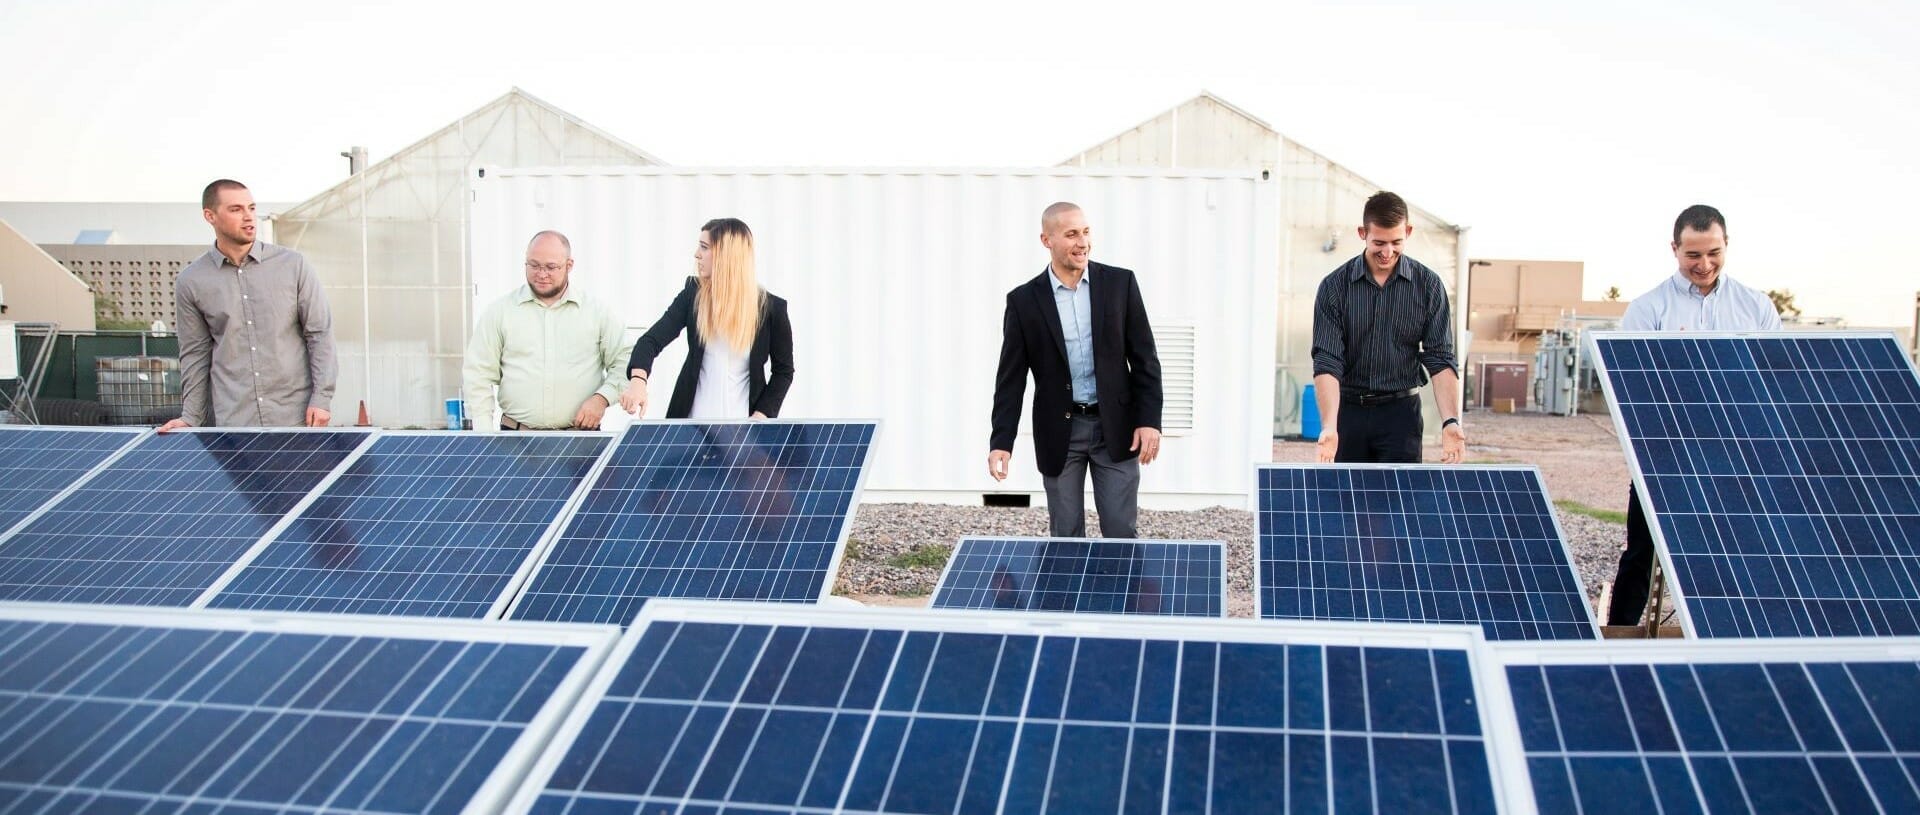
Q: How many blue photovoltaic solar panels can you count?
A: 10